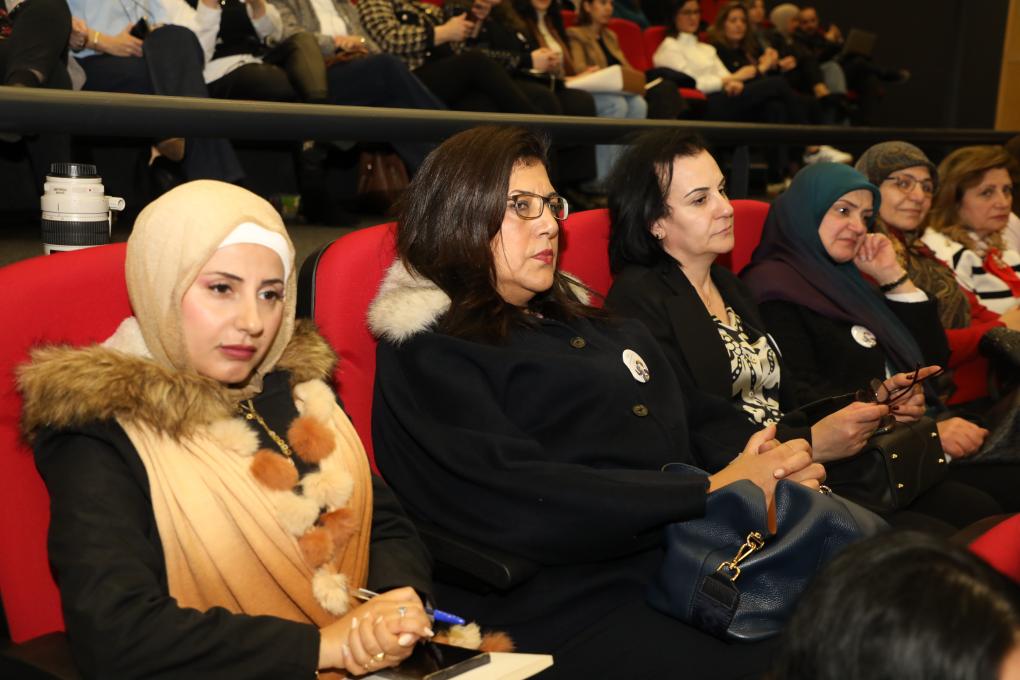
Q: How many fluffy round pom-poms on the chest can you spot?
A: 9